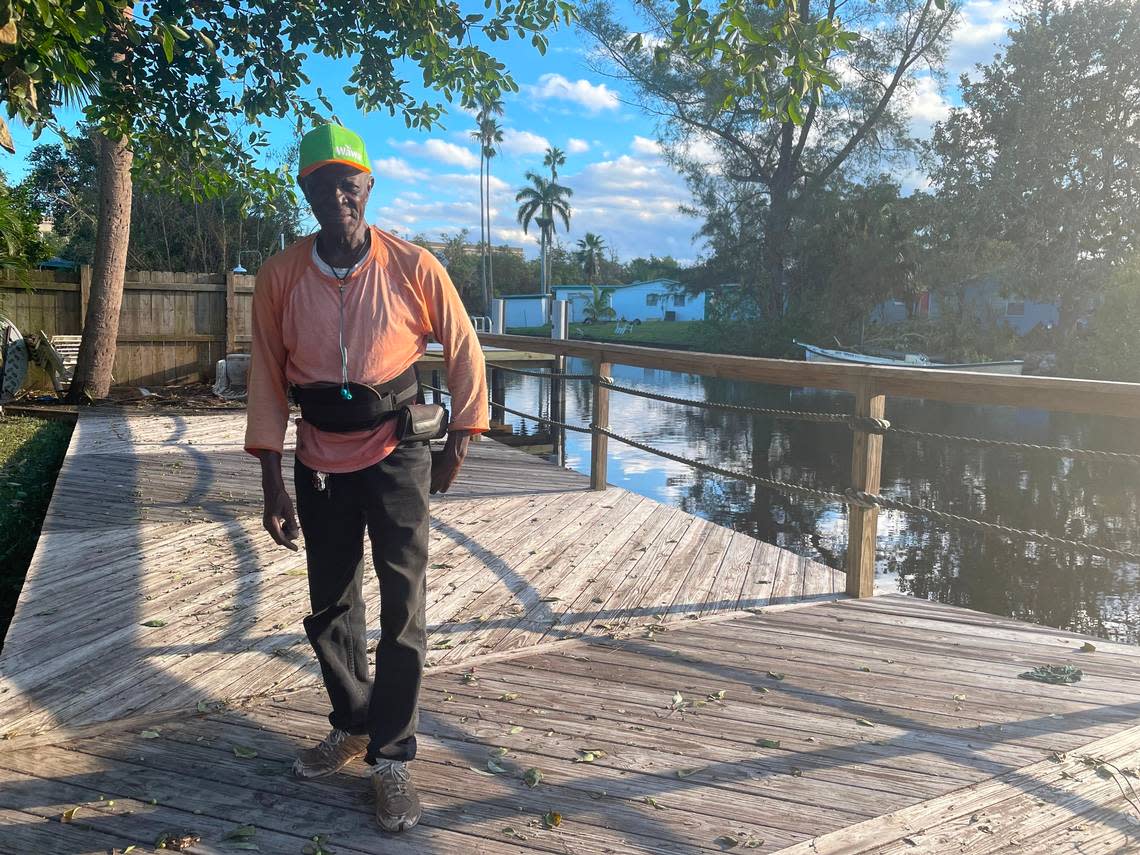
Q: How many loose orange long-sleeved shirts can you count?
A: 1